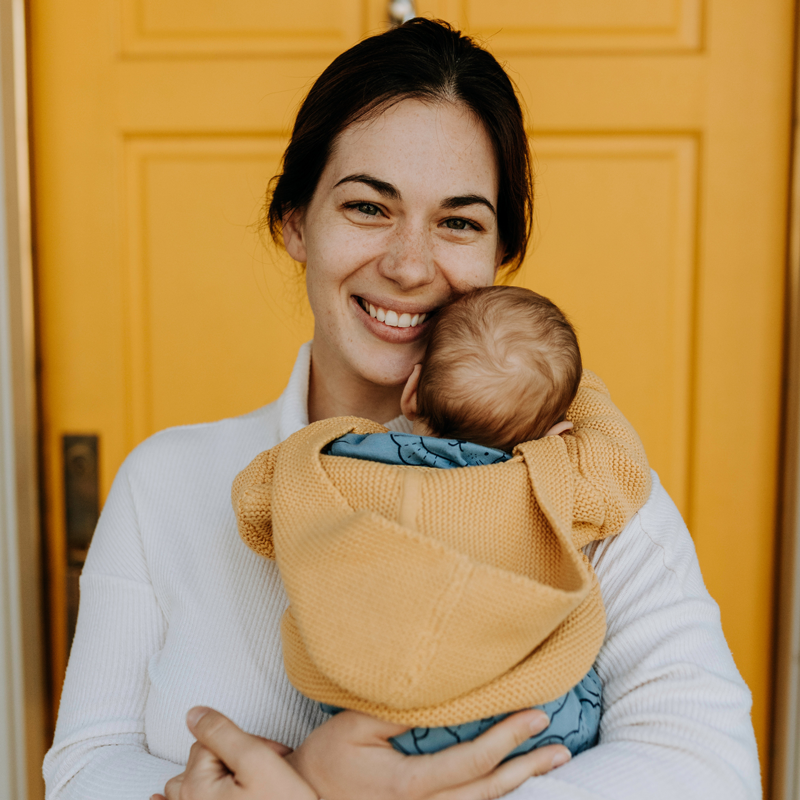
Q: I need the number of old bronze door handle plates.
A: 1